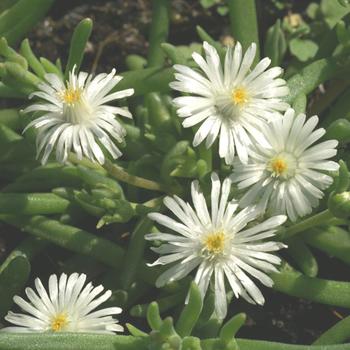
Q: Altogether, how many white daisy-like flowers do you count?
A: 5